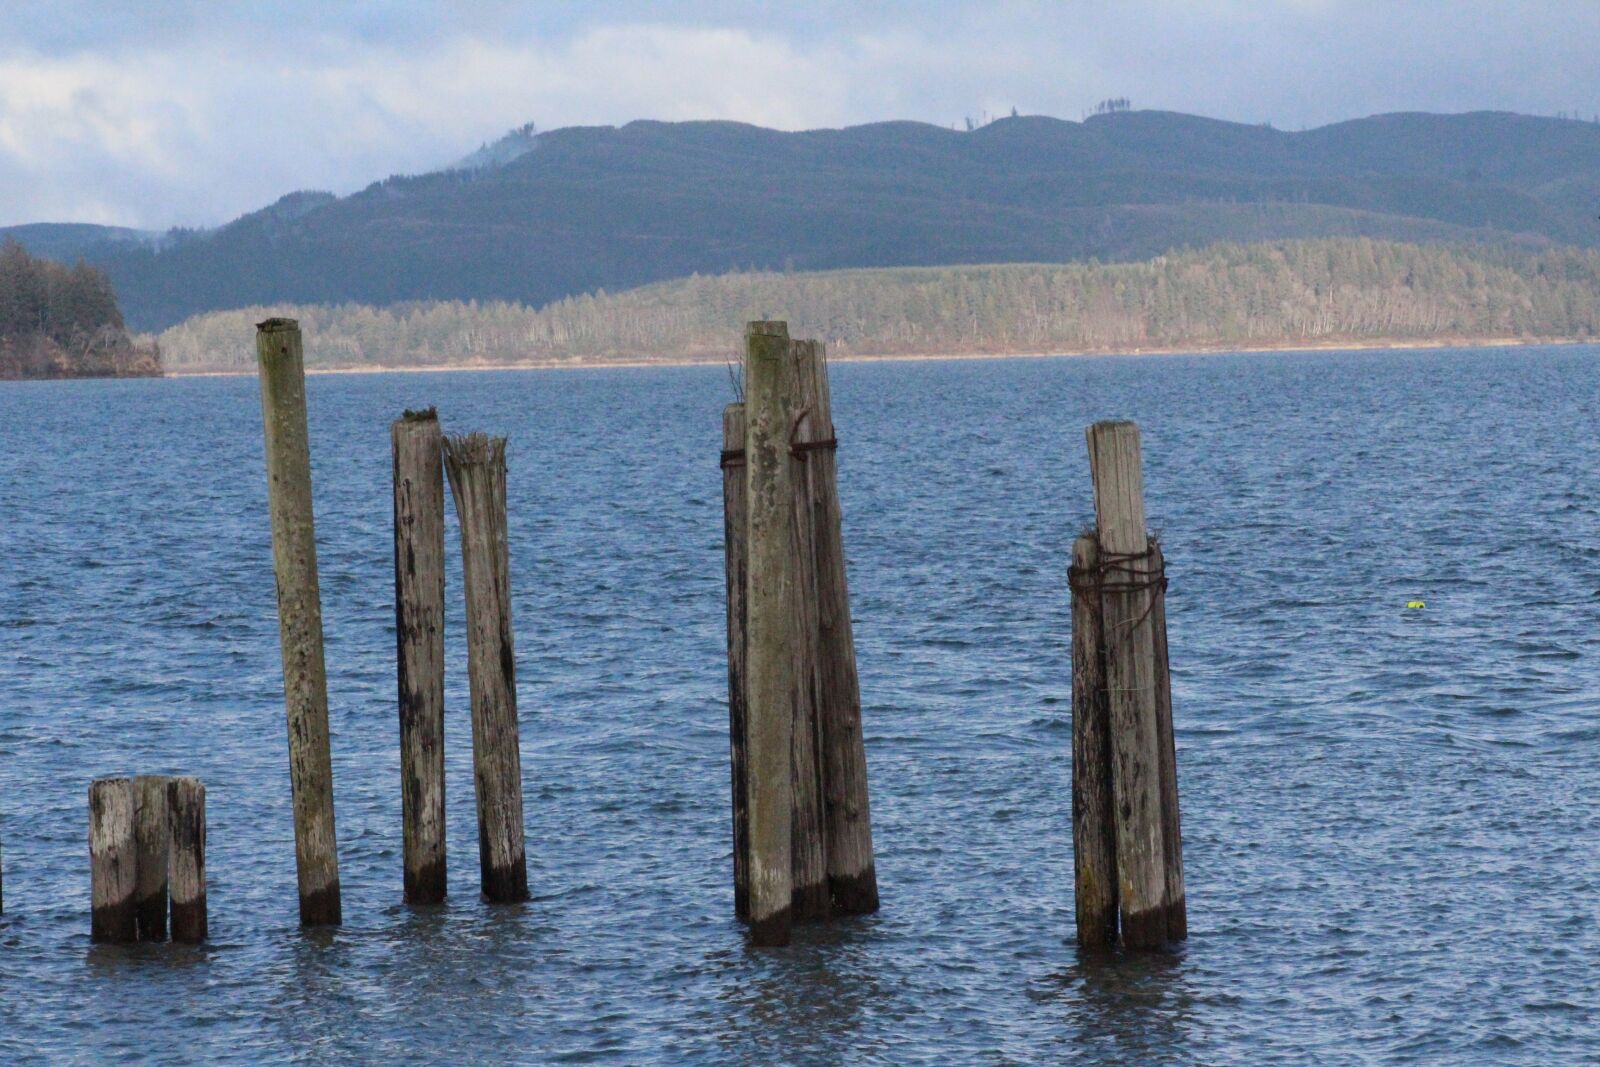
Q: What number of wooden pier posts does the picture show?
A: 13